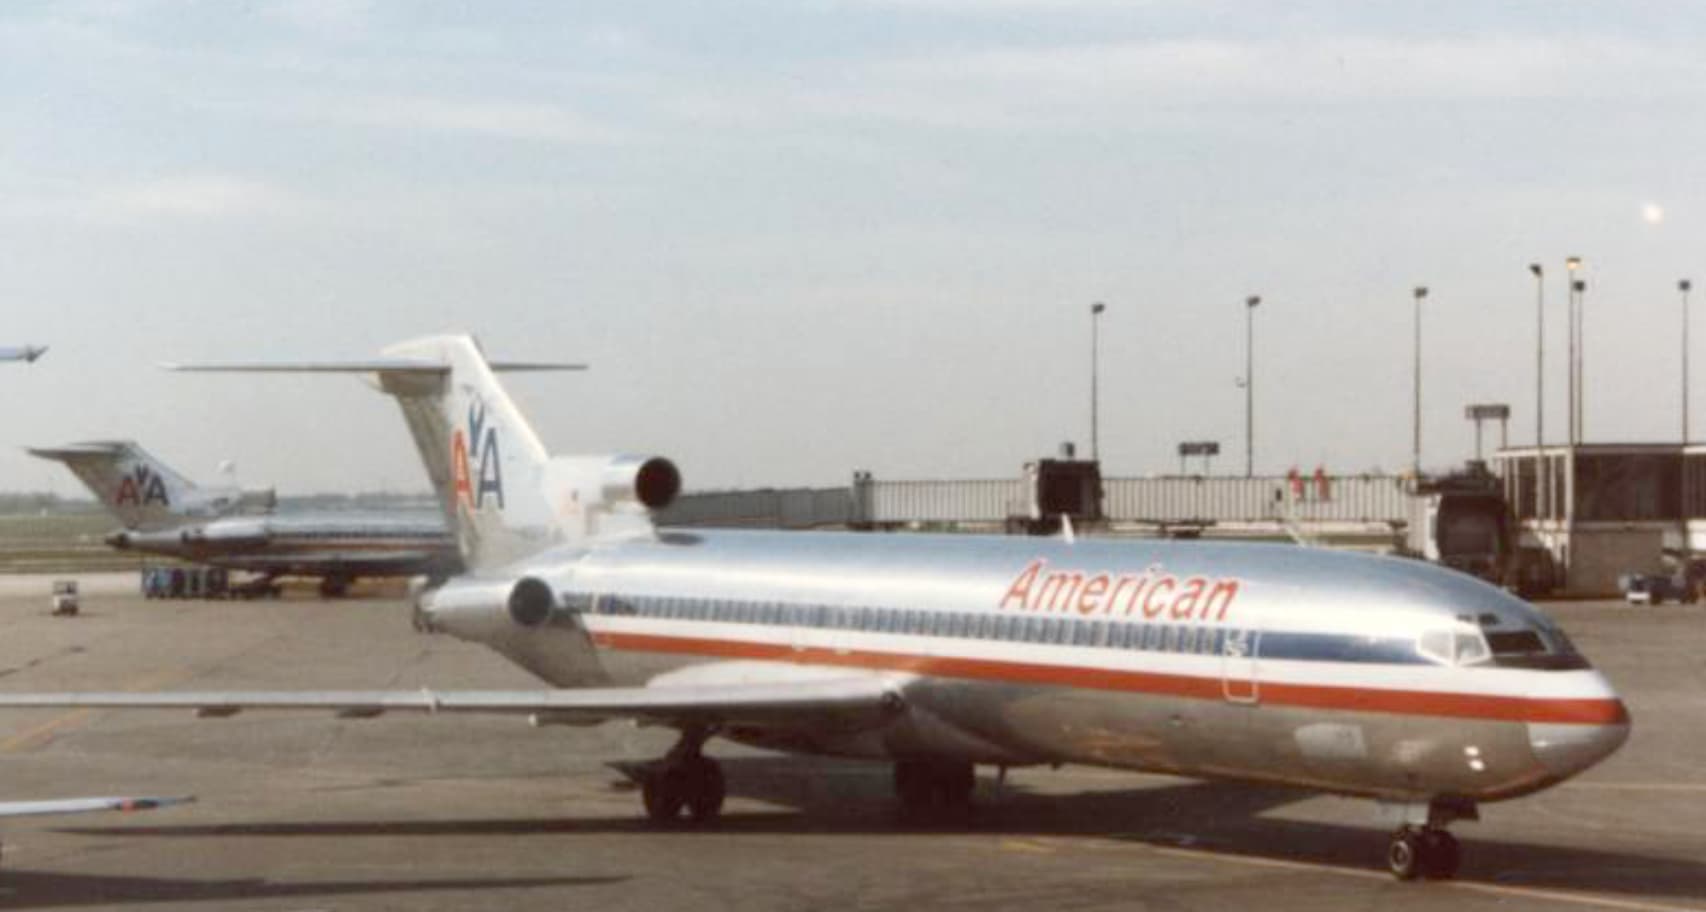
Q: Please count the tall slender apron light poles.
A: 7